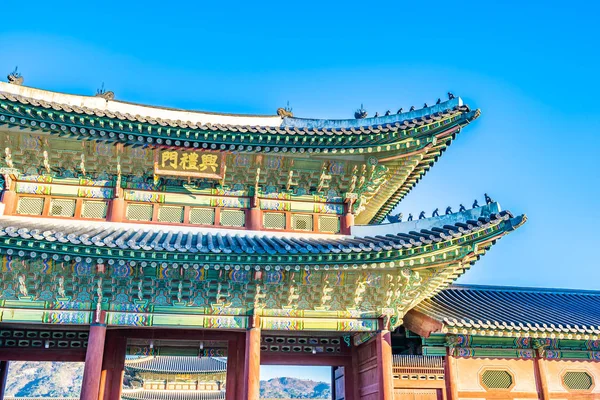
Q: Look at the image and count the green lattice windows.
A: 12